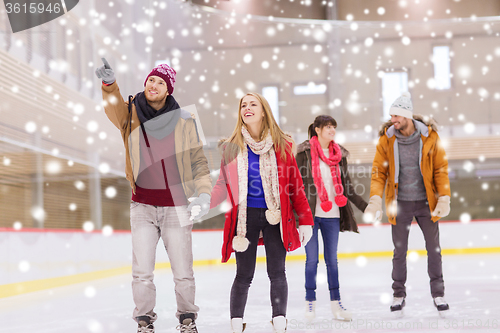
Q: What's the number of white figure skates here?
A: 4